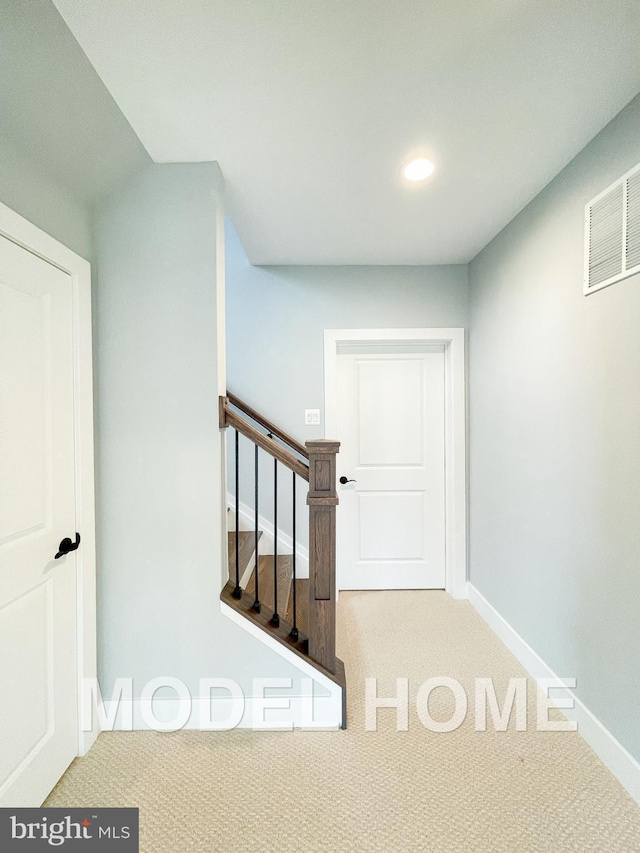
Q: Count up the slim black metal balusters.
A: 4